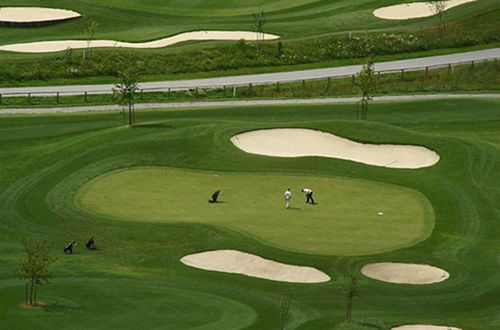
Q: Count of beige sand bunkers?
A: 7